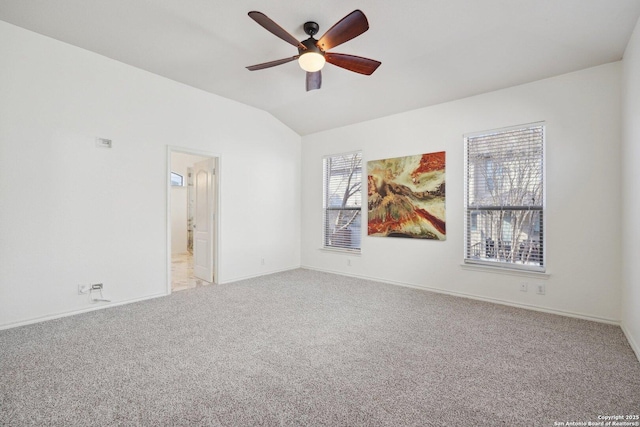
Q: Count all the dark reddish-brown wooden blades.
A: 5